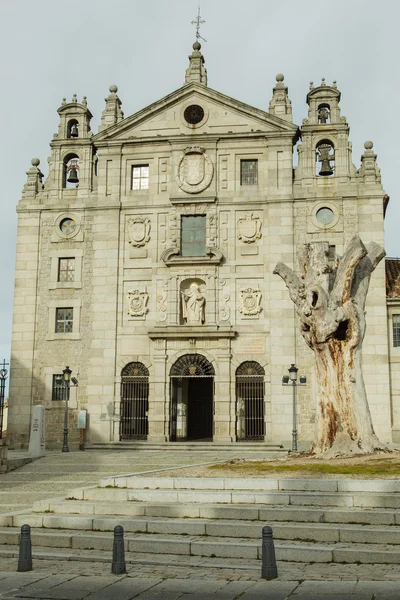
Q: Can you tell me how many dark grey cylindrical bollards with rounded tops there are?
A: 3